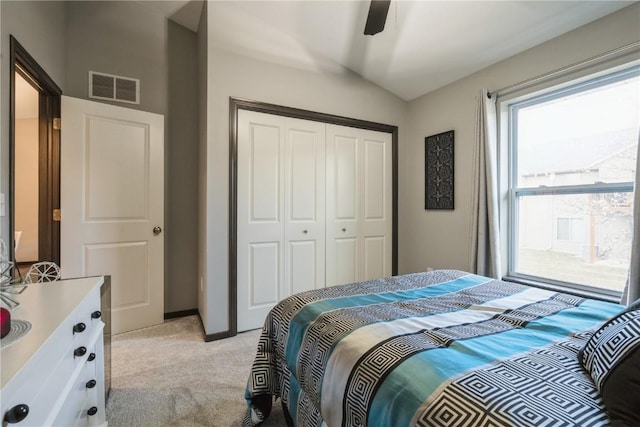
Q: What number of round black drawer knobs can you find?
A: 7